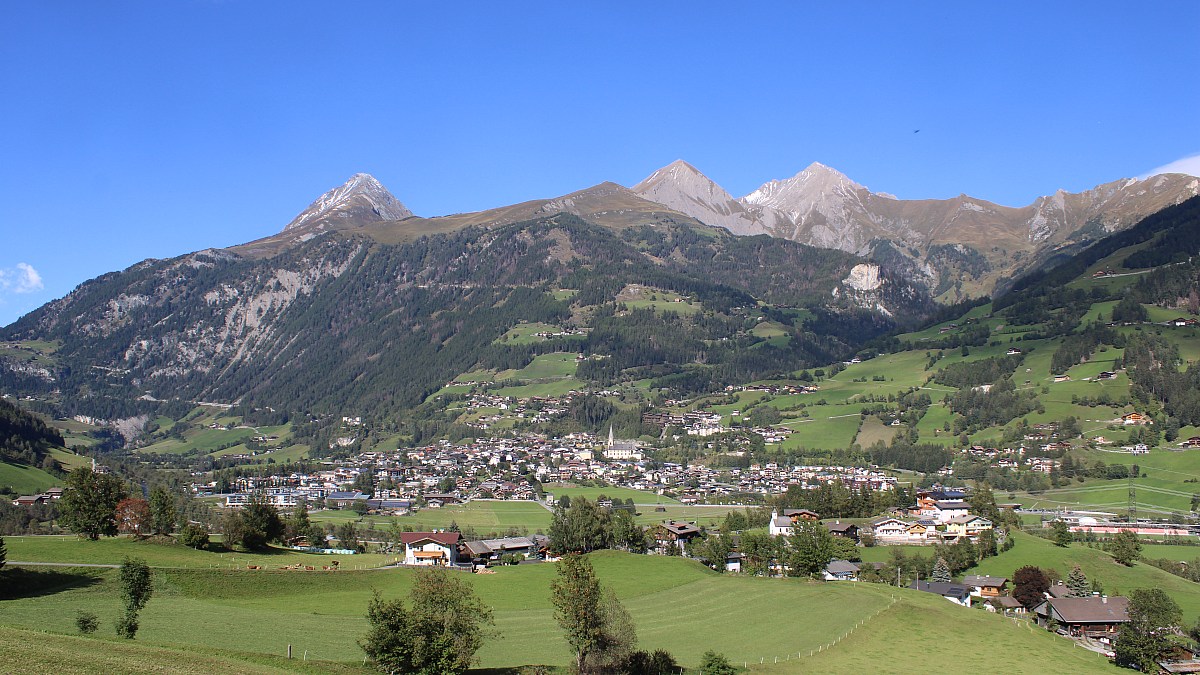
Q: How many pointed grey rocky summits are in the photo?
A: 3